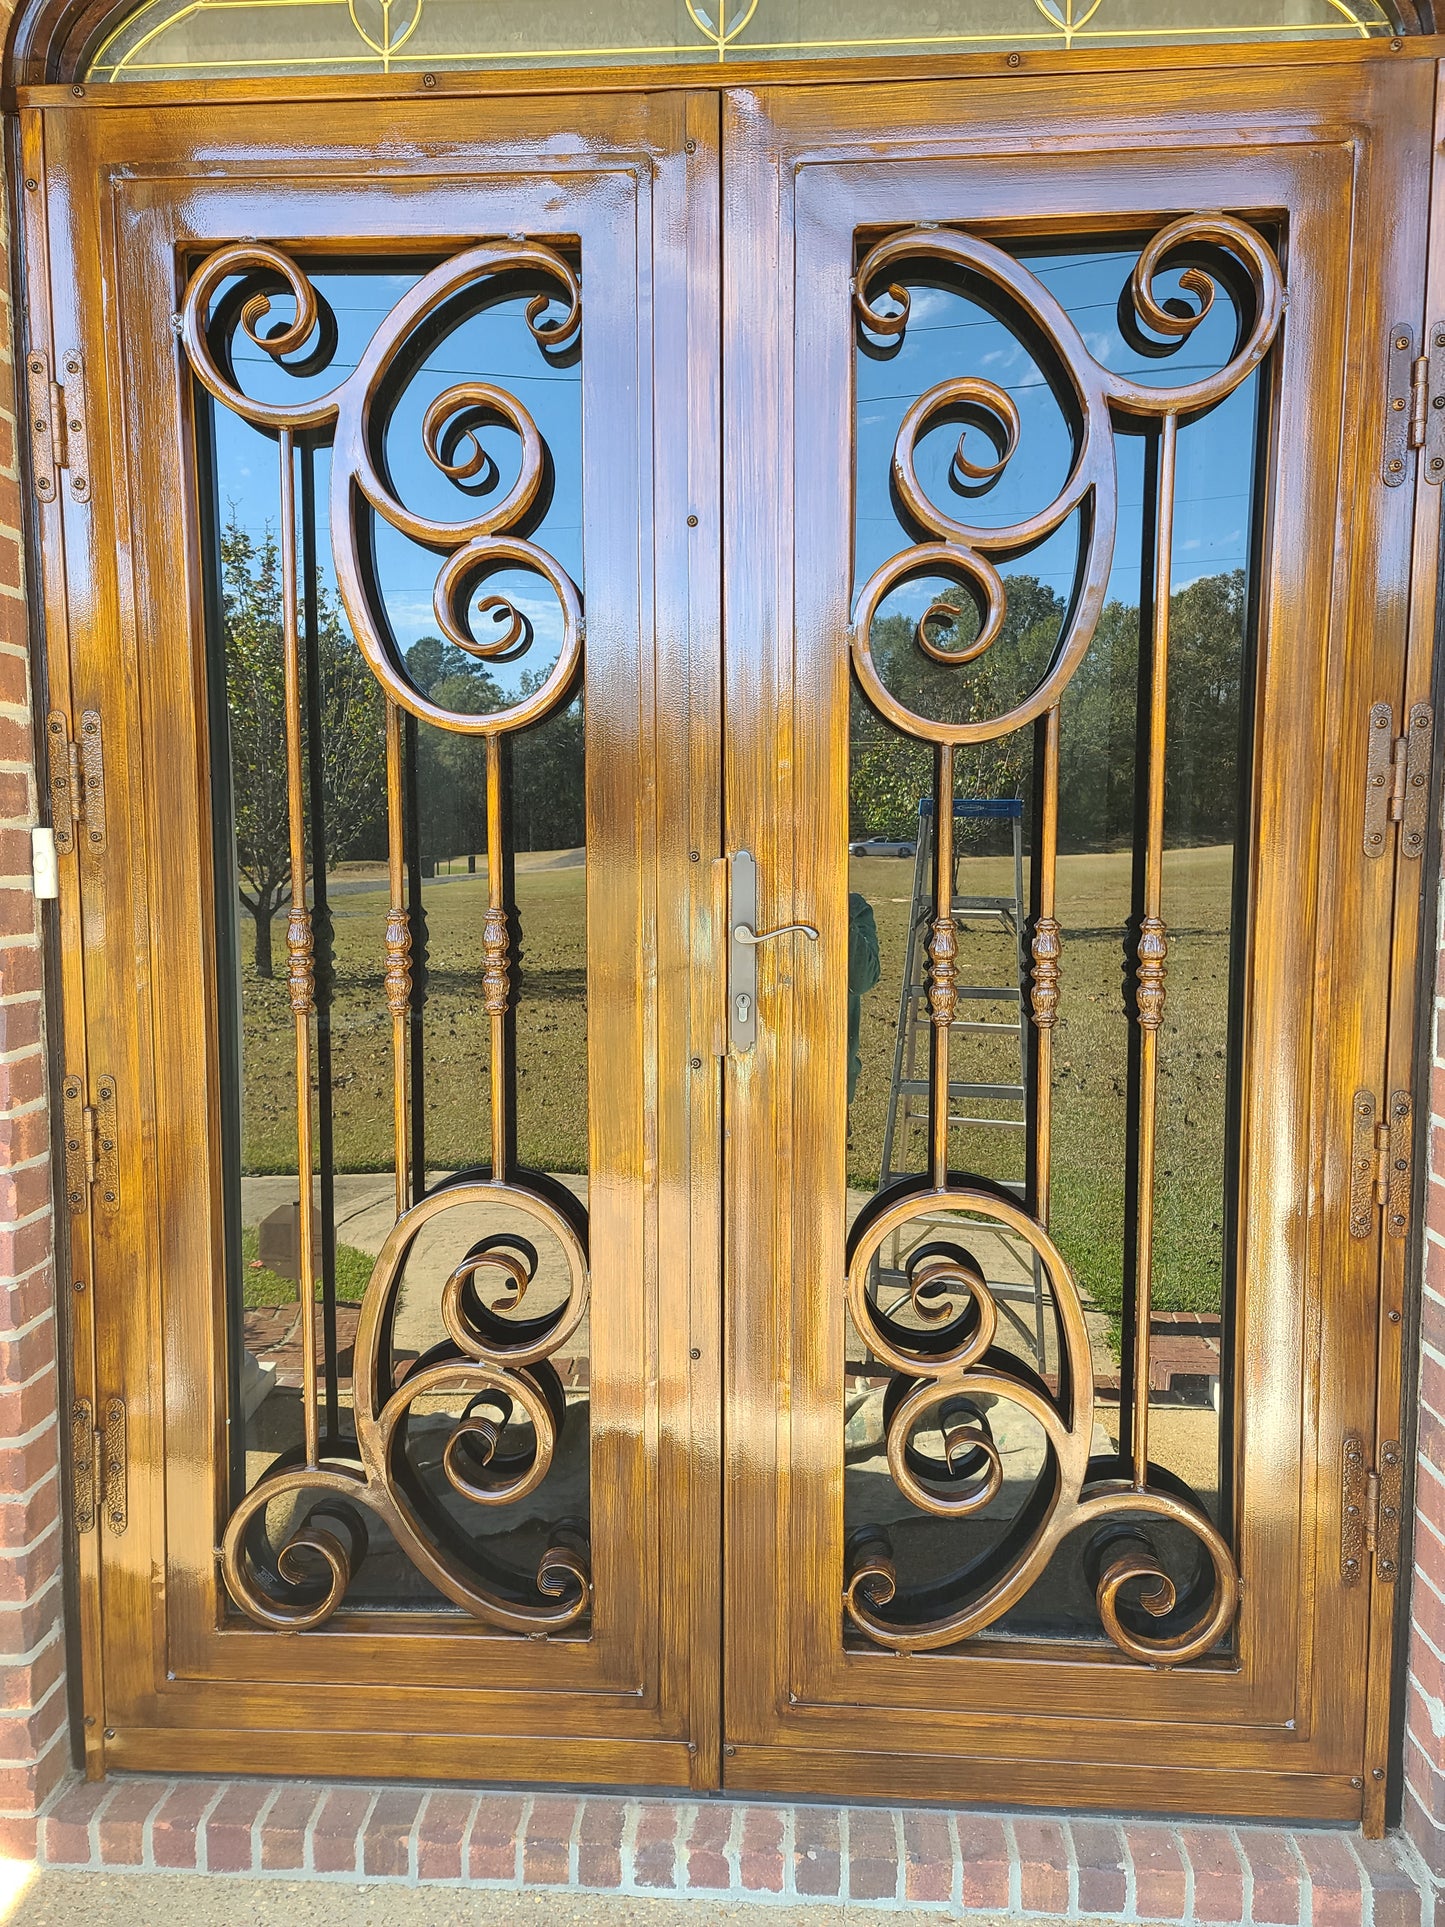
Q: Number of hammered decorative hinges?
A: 8